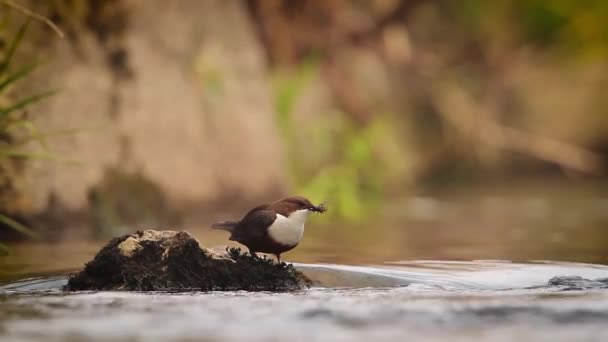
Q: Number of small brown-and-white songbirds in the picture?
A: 1